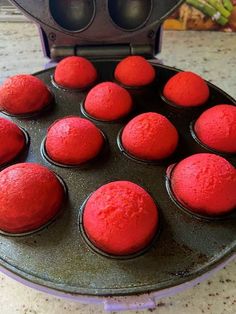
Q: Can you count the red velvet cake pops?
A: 12